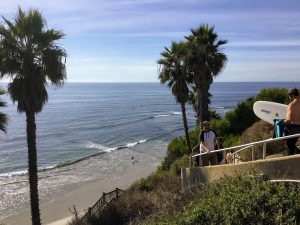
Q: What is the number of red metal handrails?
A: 0